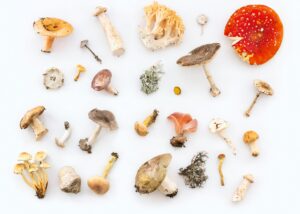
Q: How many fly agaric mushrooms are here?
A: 1